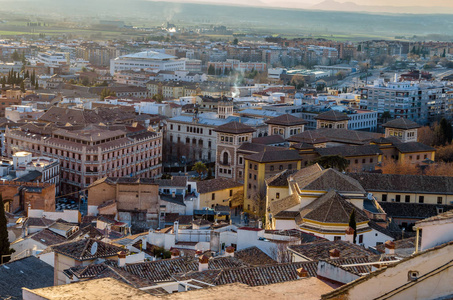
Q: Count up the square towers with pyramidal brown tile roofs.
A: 4